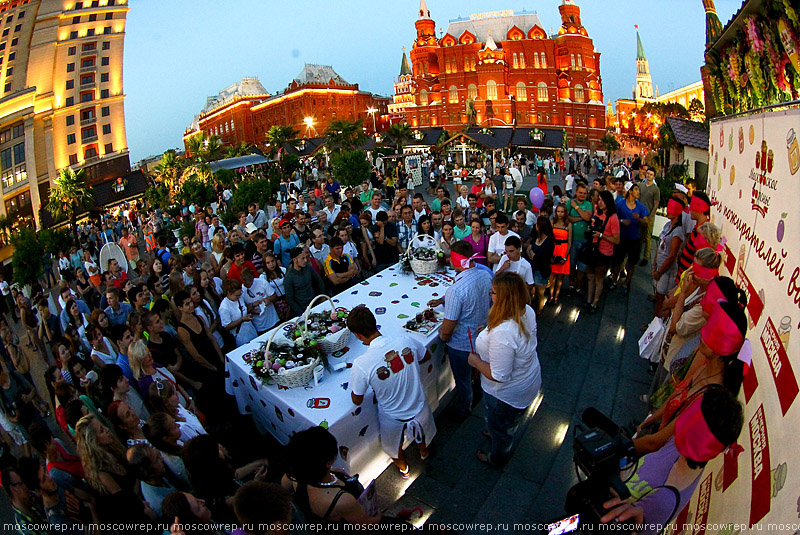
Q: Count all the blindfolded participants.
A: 8